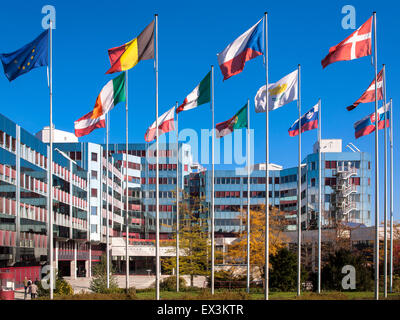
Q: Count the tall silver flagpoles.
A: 13